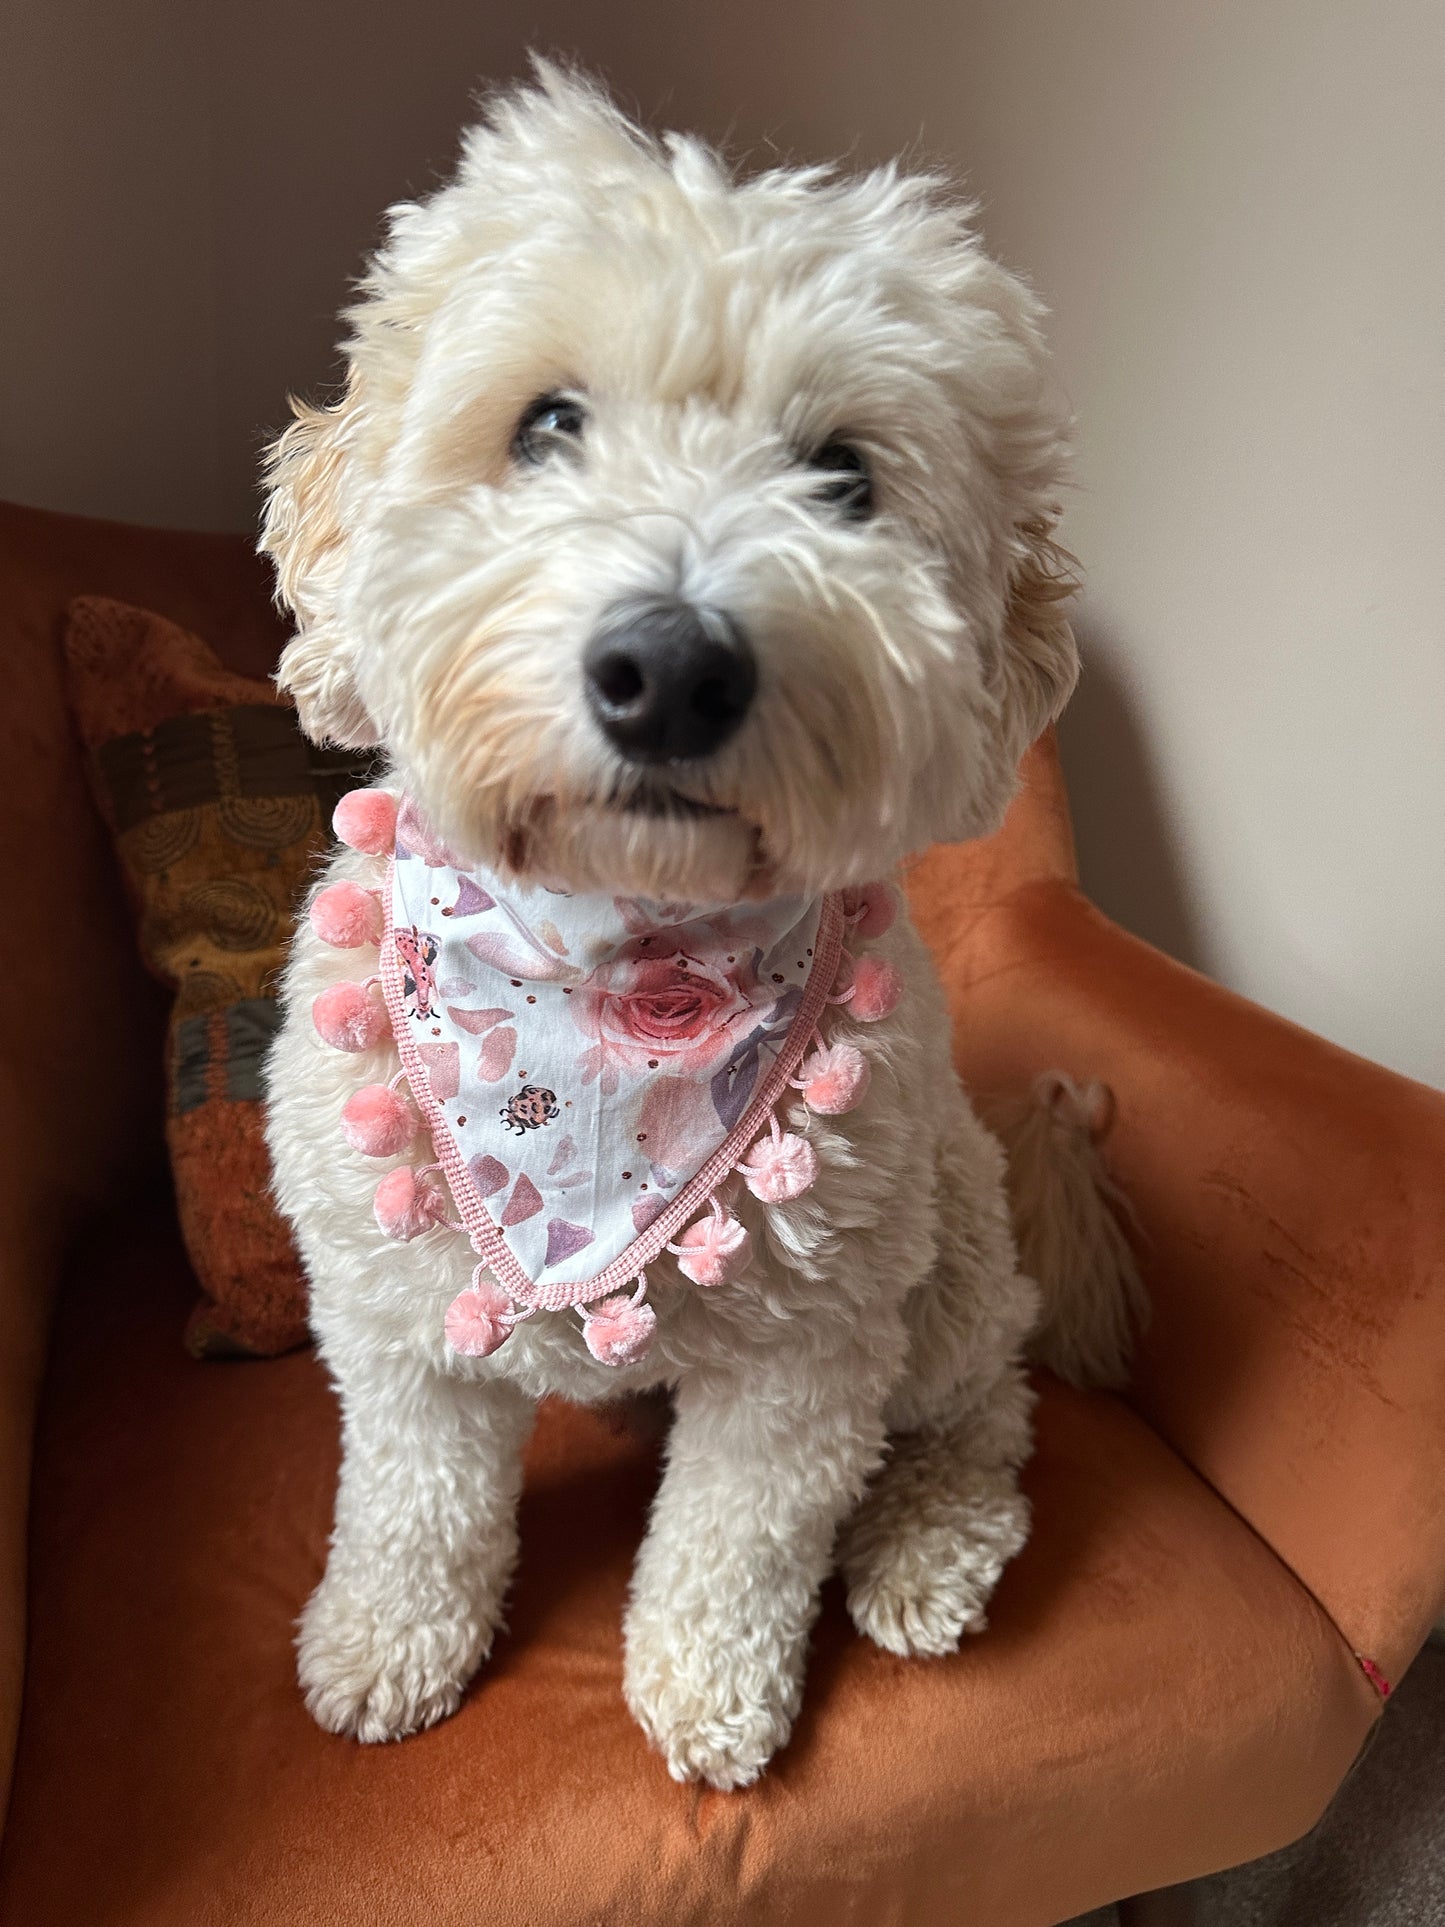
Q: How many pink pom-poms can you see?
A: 12